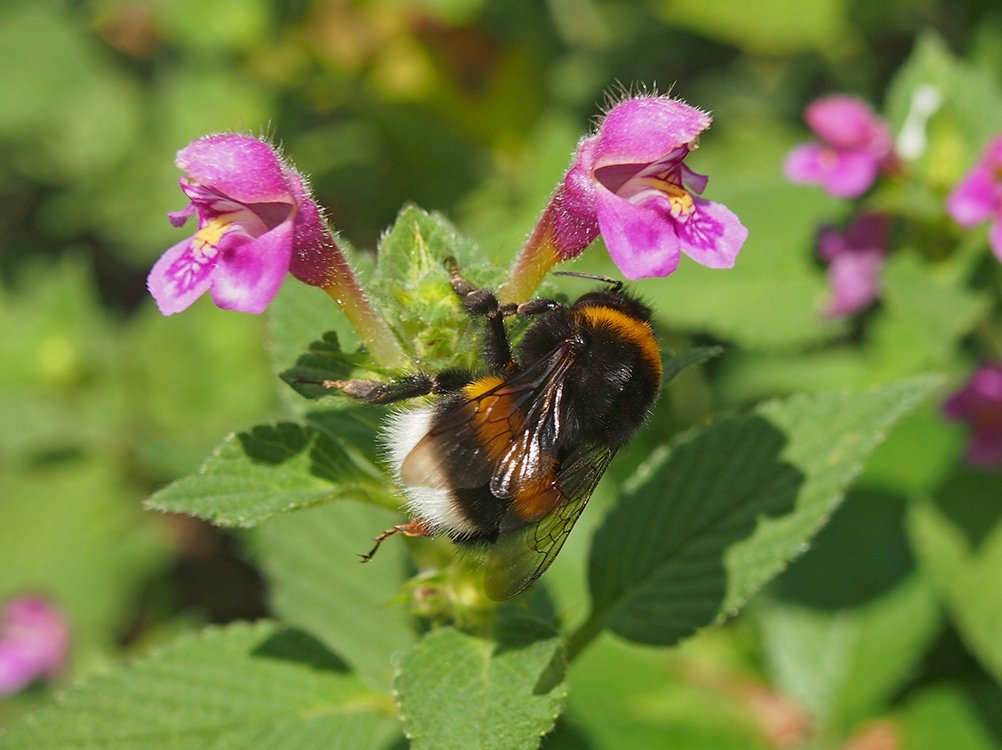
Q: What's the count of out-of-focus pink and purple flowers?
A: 5